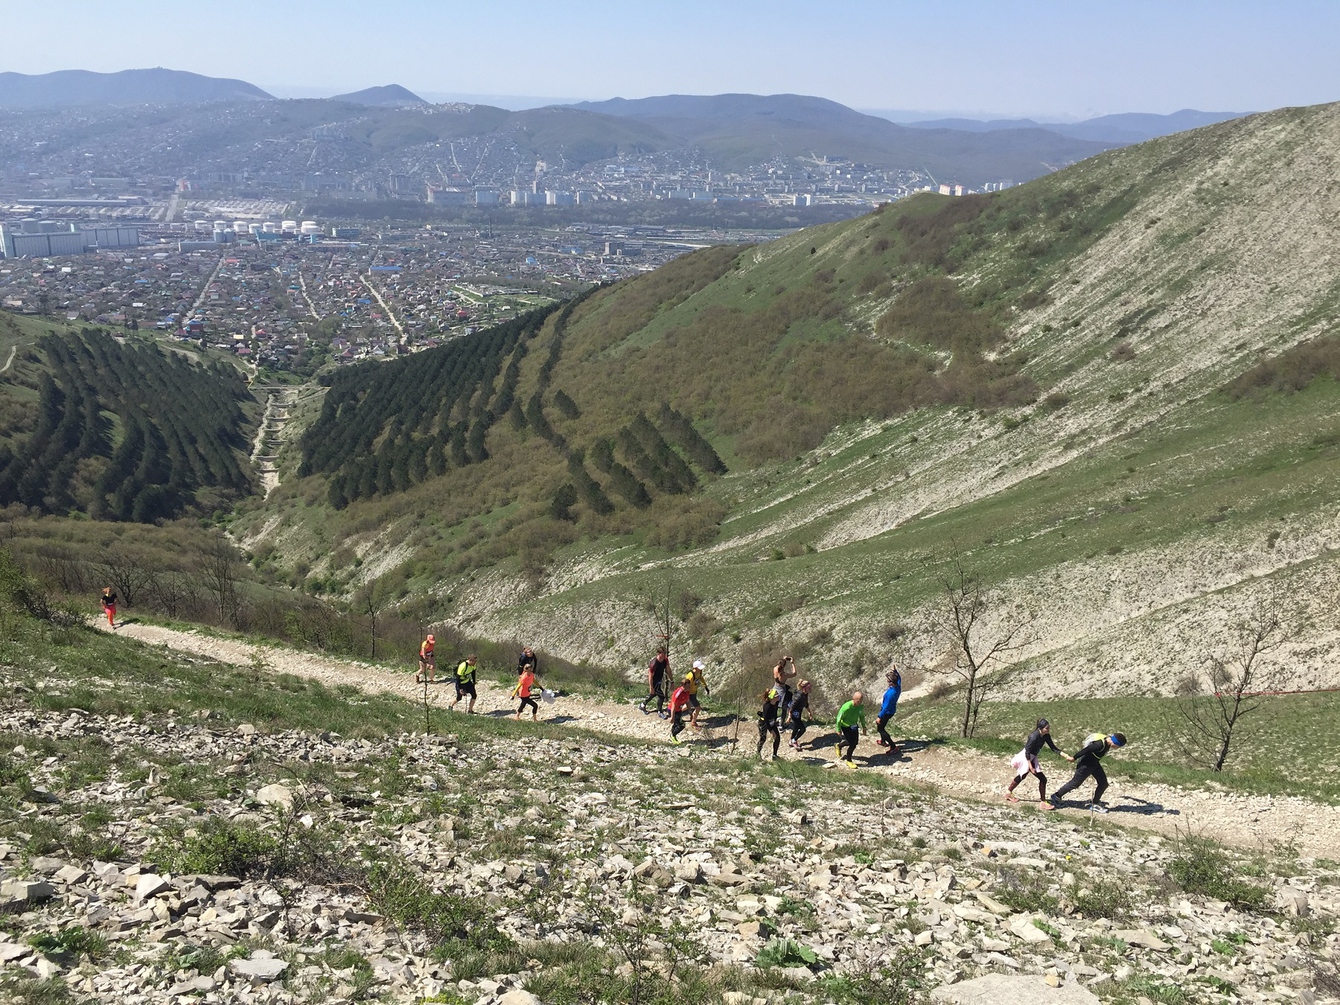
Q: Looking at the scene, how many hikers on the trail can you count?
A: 15